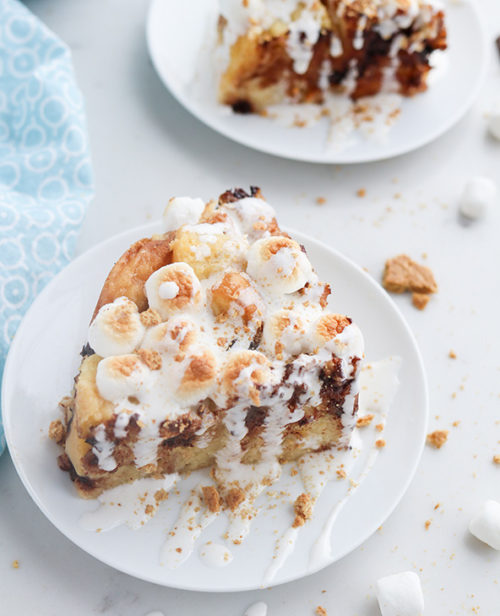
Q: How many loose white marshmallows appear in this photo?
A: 4